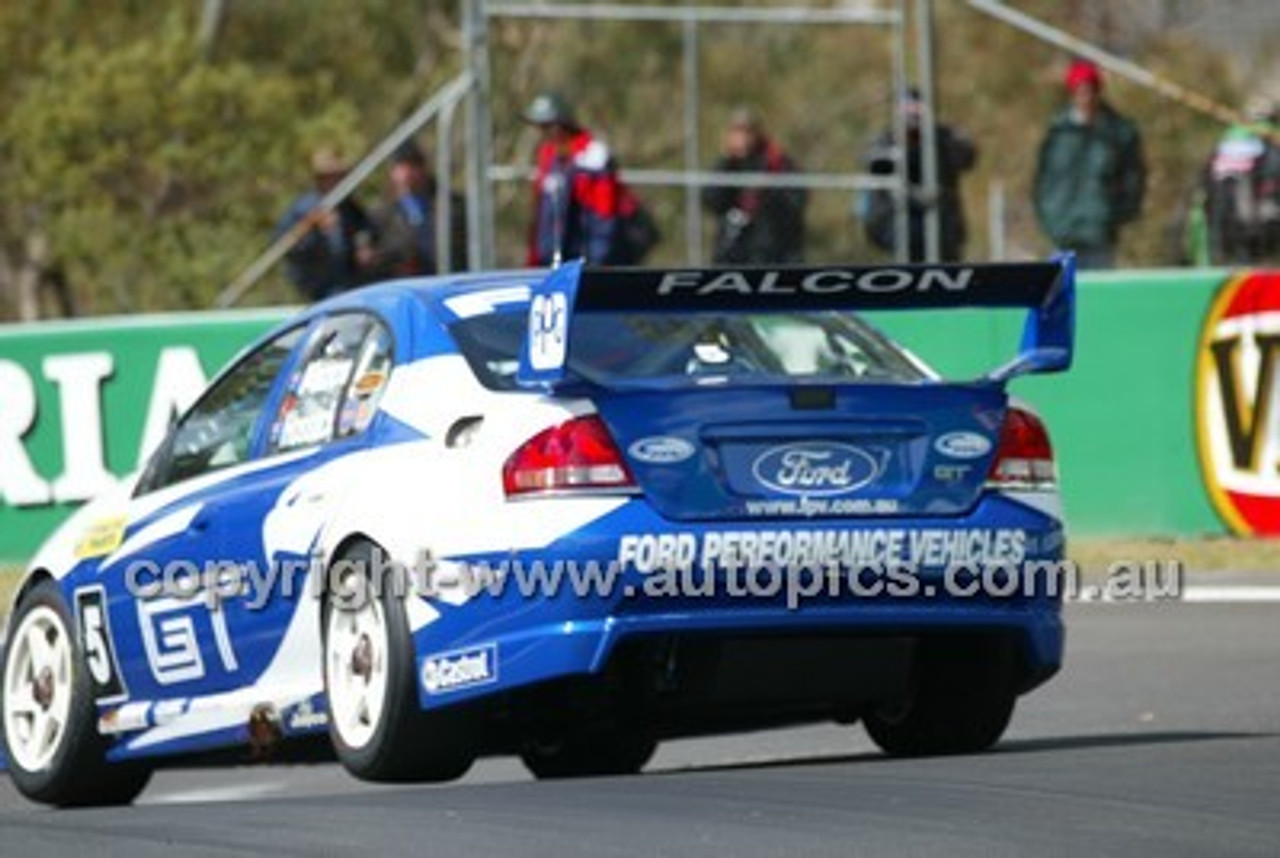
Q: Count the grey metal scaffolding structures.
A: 1